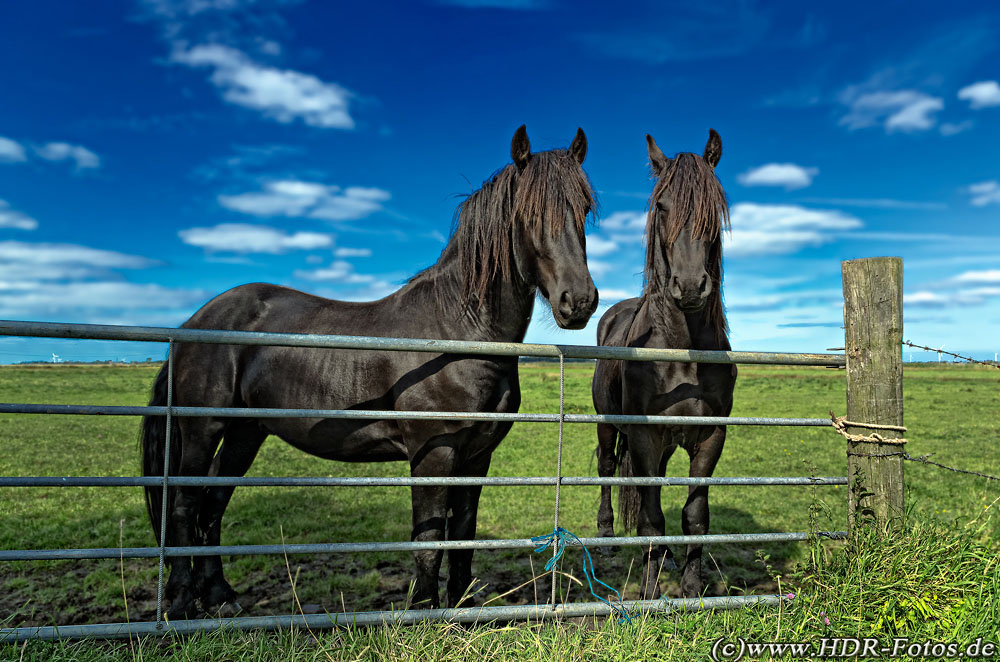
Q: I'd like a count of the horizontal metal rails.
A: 5